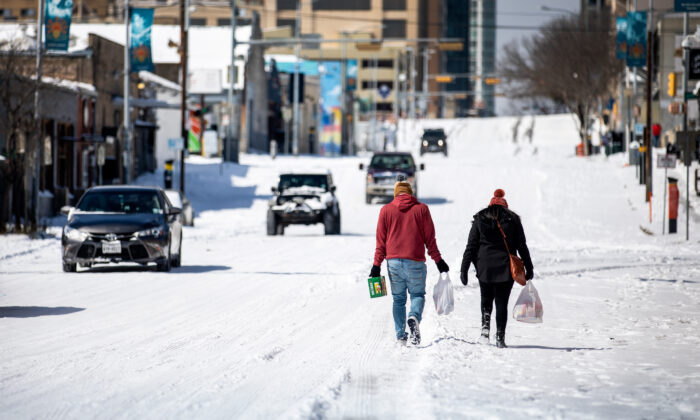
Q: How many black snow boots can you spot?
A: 2